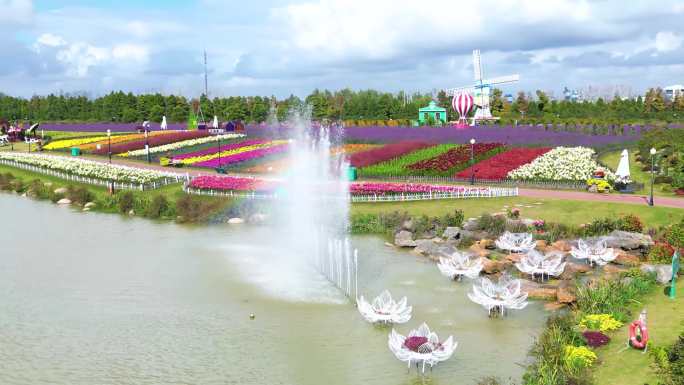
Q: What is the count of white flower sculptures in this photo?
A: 7